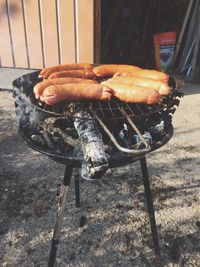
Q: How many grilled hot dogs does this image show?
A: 8